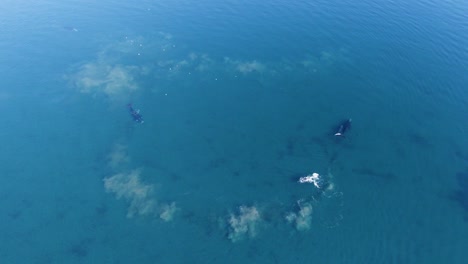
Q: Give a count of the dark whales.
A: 2